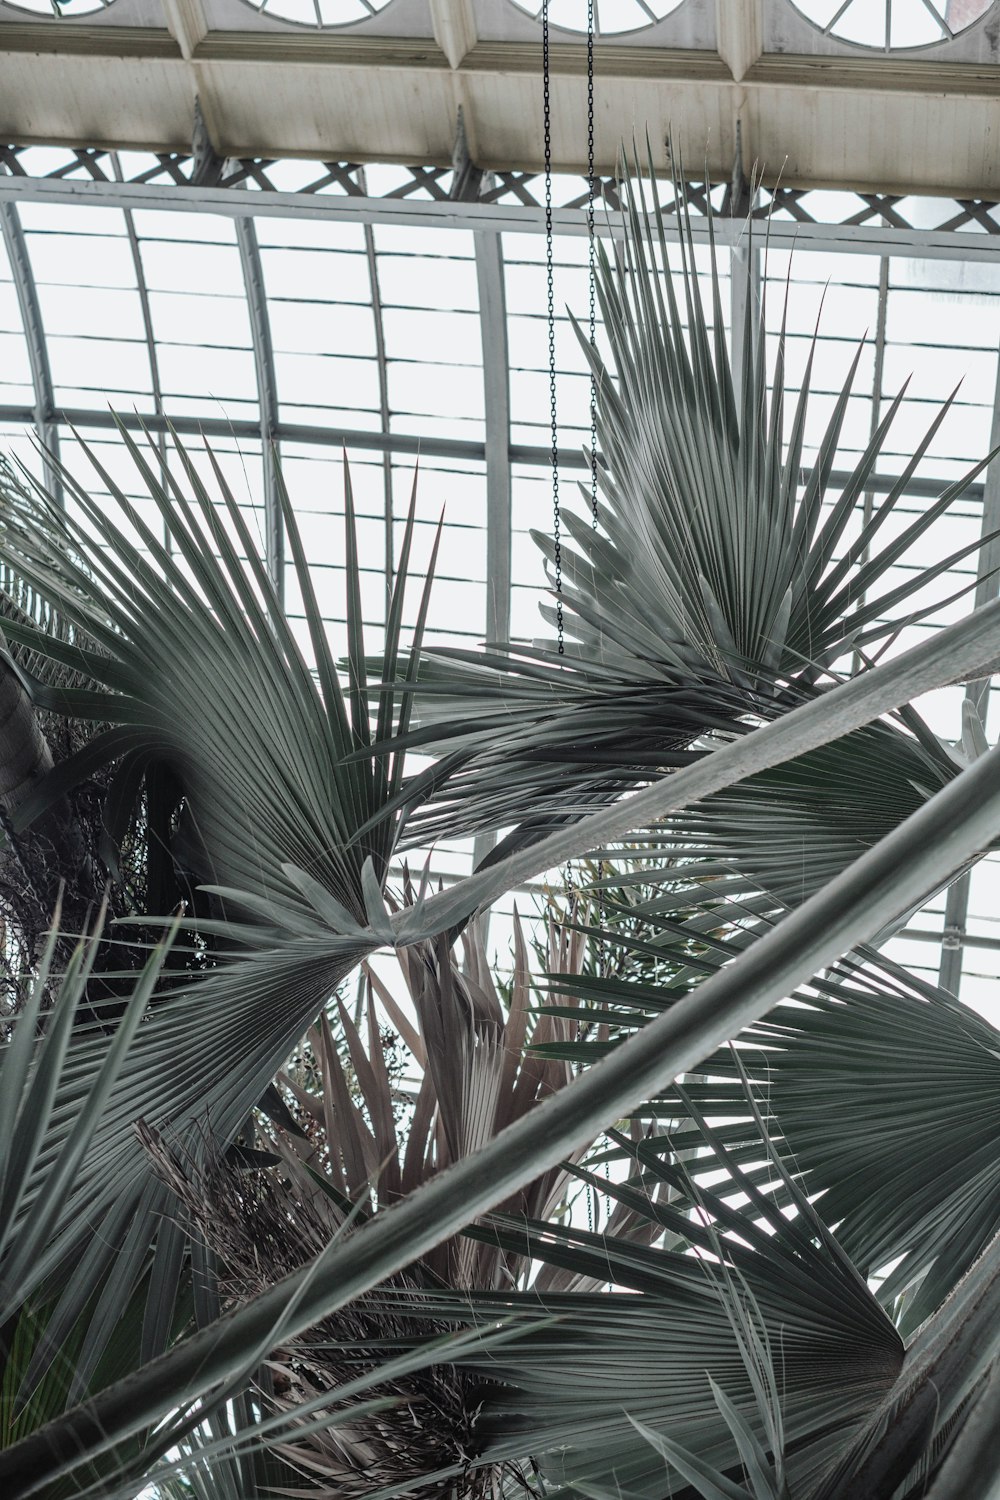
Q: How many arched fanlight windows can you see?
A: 4